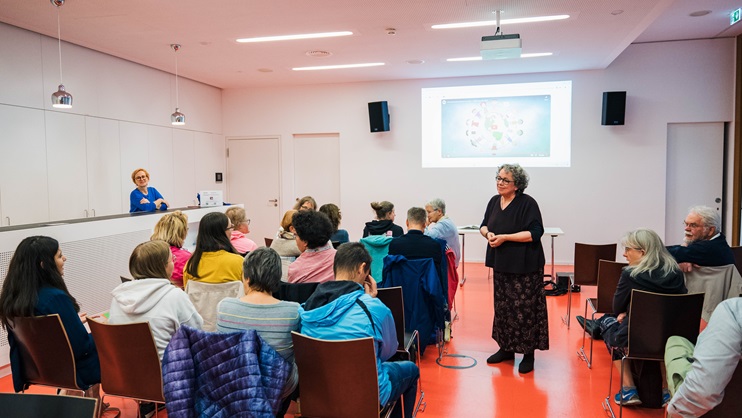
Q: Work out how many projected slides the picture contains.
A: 1